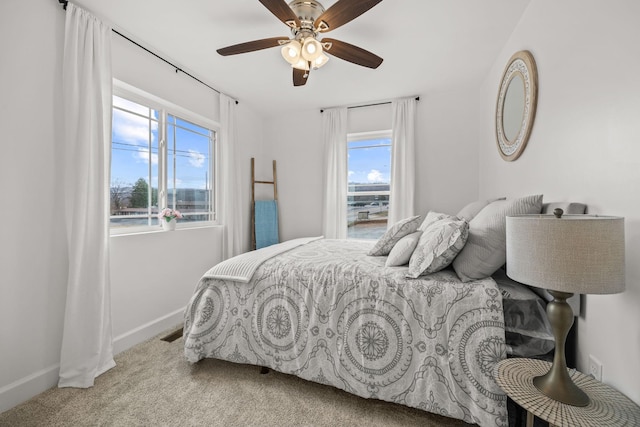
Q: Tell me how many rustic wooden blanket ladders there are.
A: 1